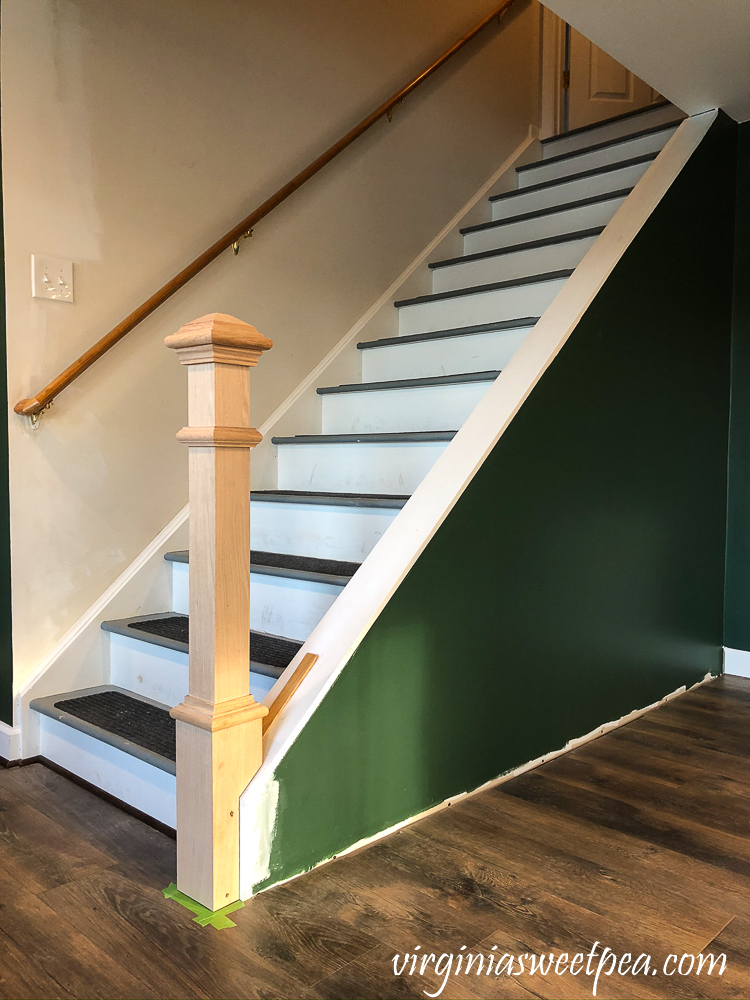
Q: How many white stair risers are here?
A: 13